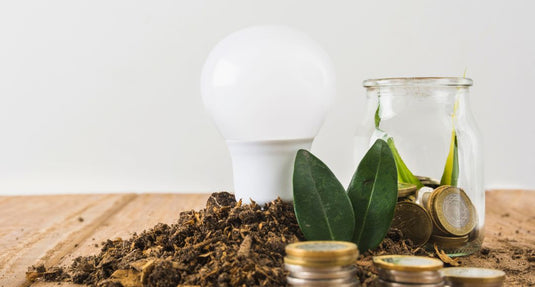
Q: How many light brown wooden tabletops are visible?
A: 1